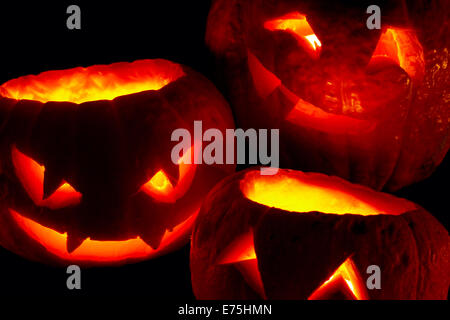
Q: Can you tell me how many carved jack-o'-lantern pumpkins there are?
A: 3